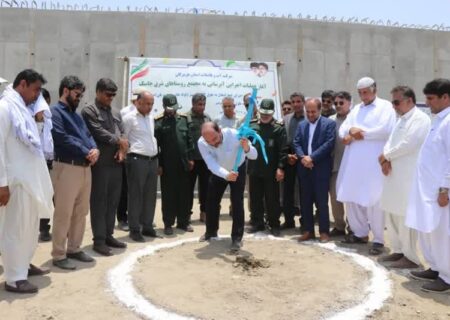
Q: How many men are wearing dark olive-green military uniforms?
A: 2